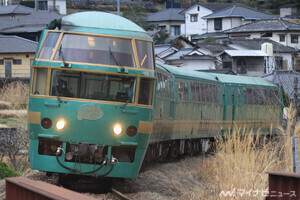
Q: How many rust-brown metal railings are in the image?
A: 2